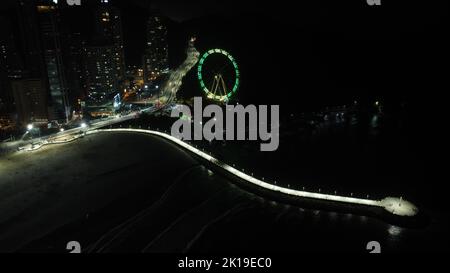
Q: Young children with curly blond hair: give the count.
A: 0